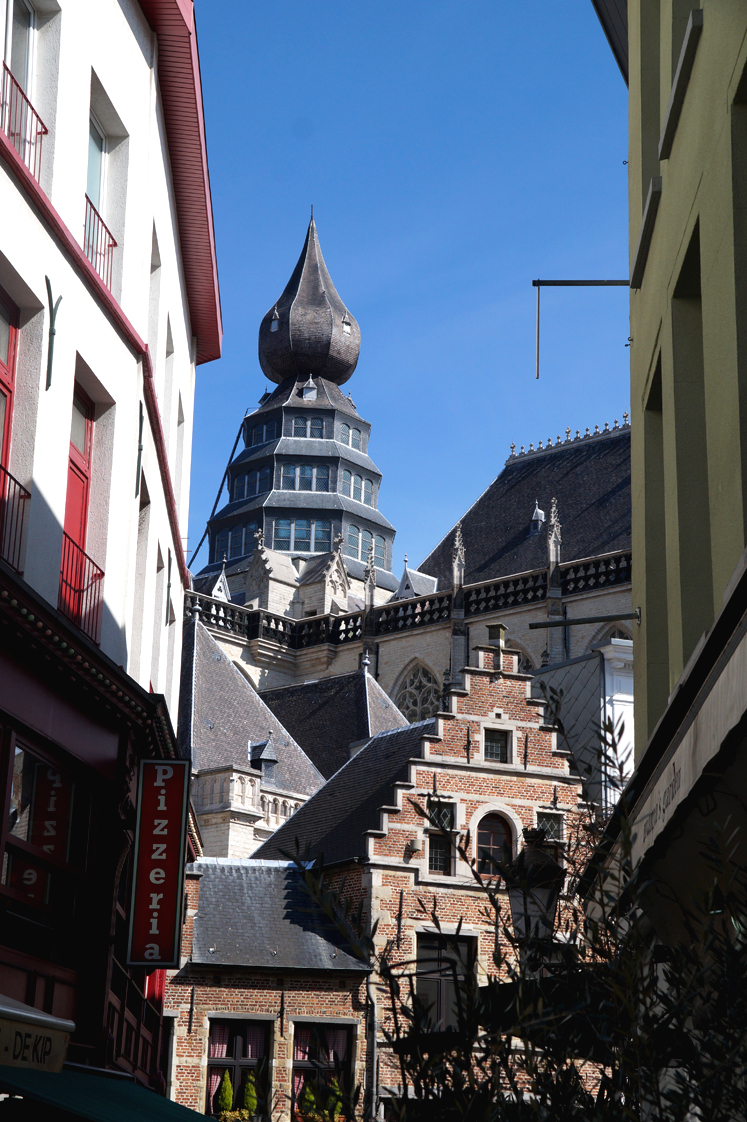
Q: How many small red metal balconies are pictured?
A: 4